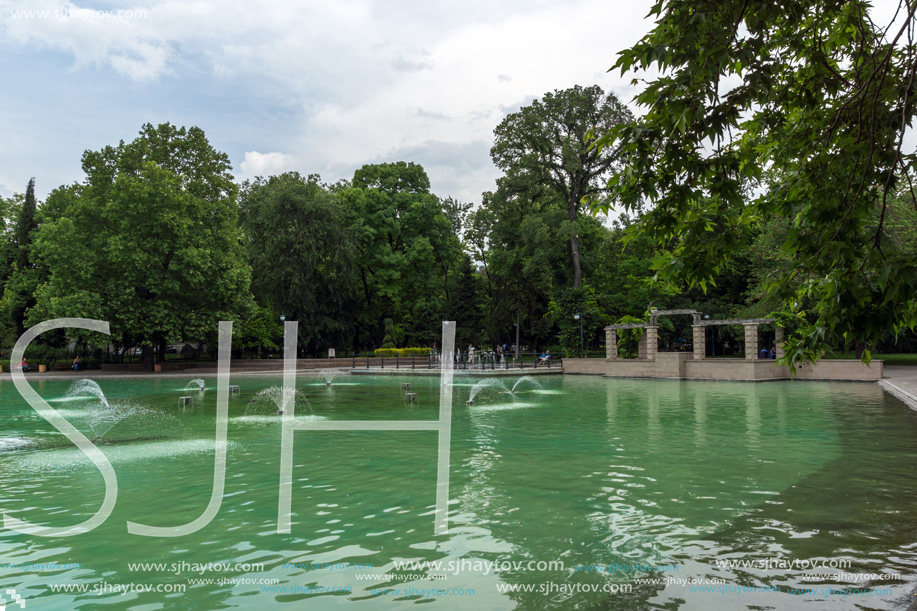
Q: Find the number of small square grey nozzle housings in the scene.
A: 4